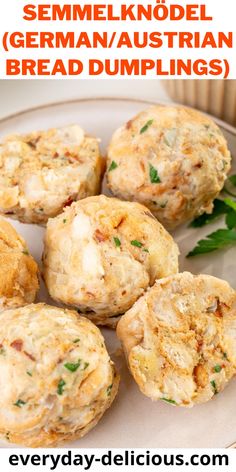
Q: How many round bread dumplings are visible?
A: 6